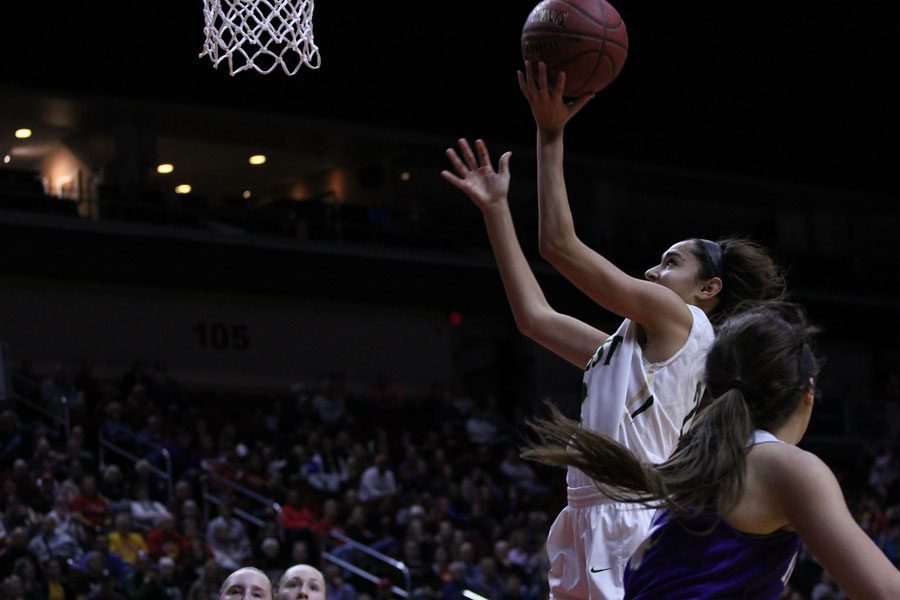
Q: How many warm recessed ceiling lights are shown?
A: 4